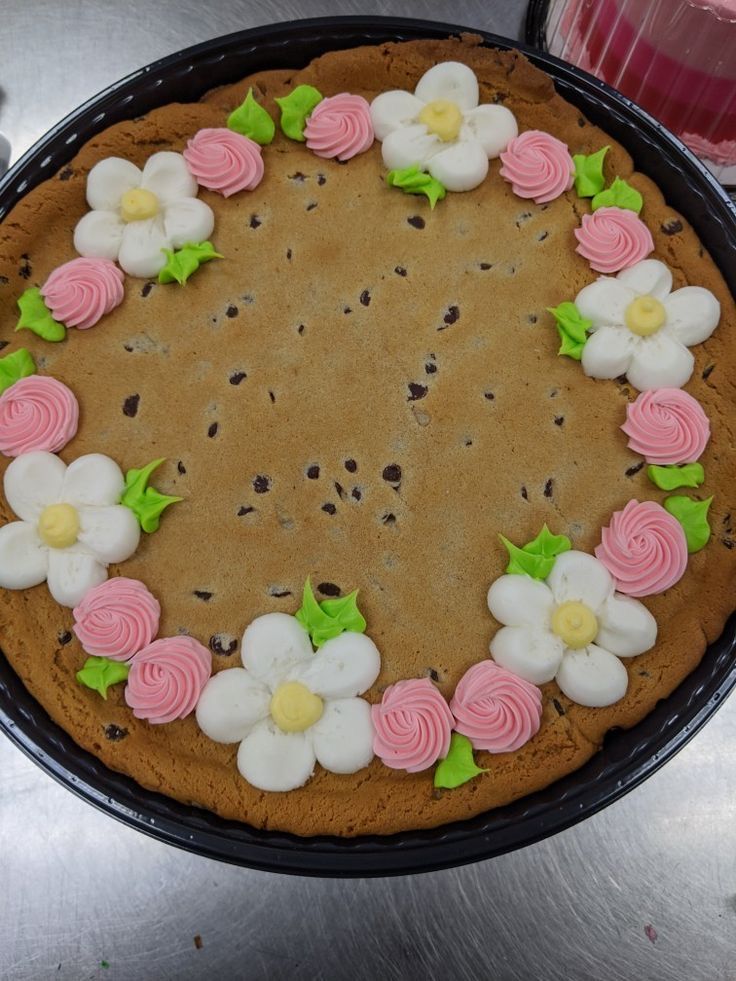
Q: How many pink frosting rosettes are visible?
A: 12